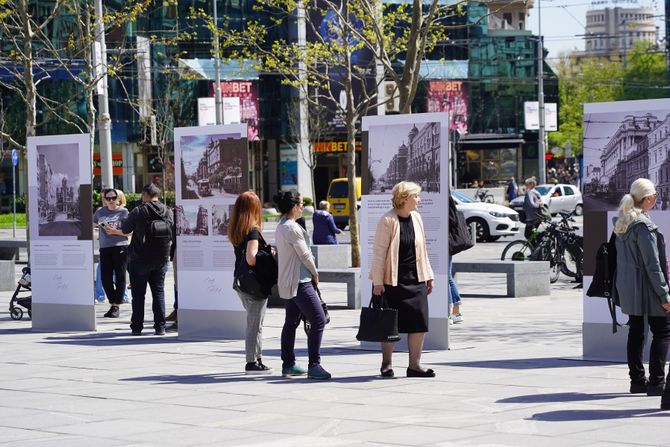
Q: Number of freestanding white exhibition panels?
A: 4